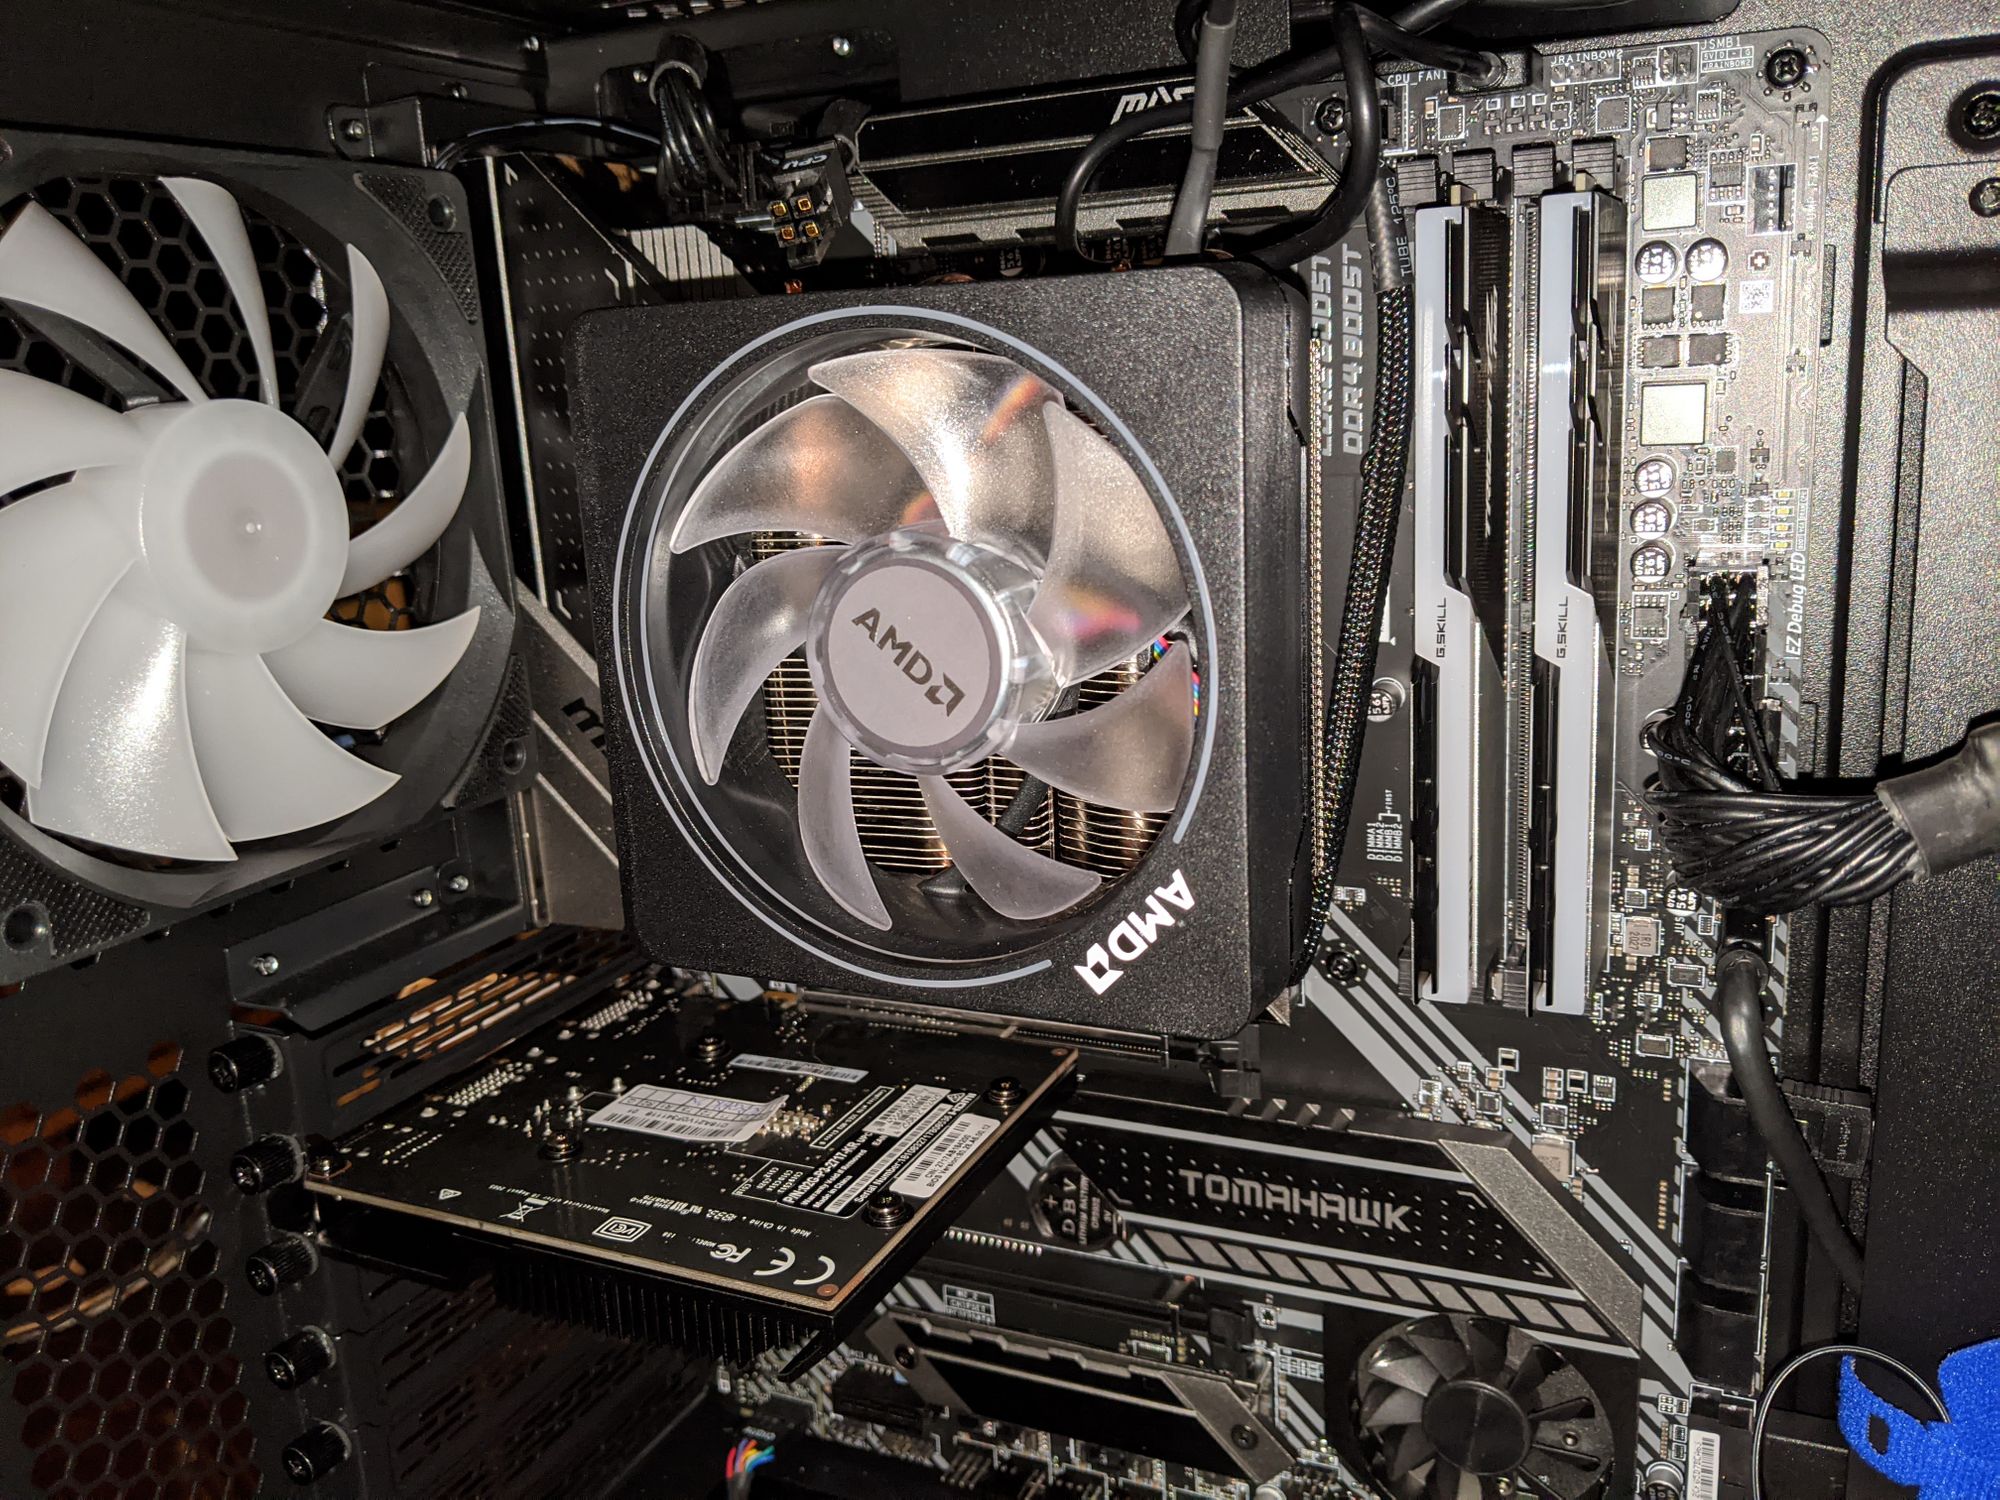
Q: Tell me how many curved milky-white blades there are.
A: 9